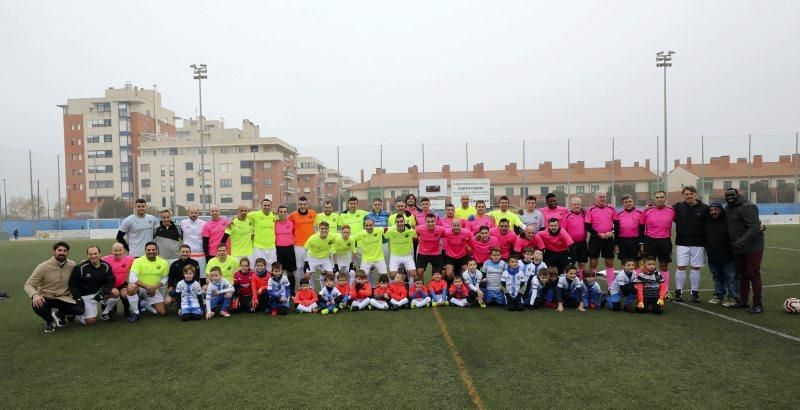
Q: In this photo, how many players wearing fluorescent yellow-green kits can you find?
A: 13